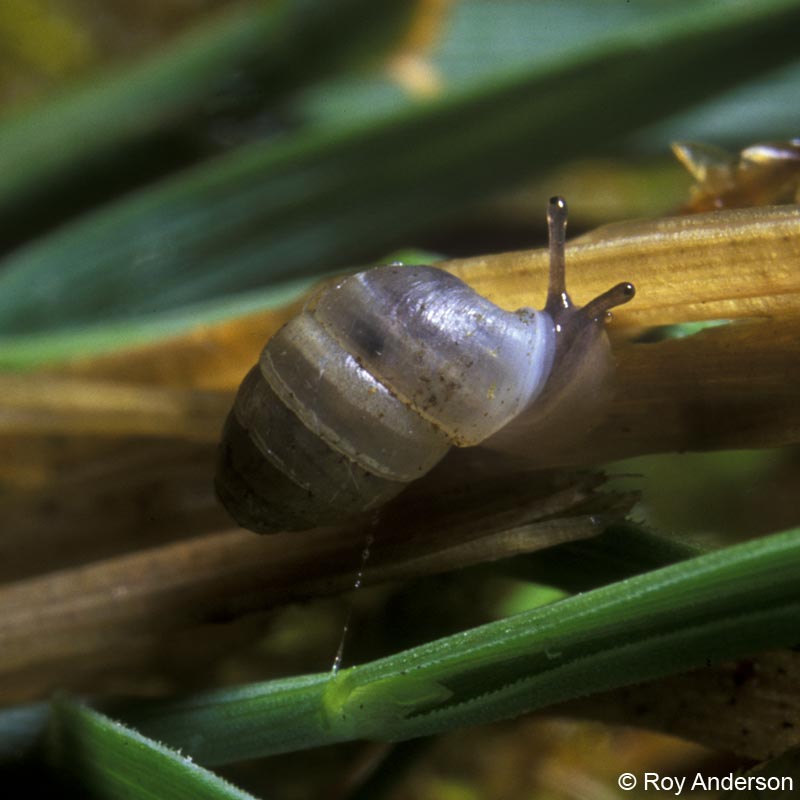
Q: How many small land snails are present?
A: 1